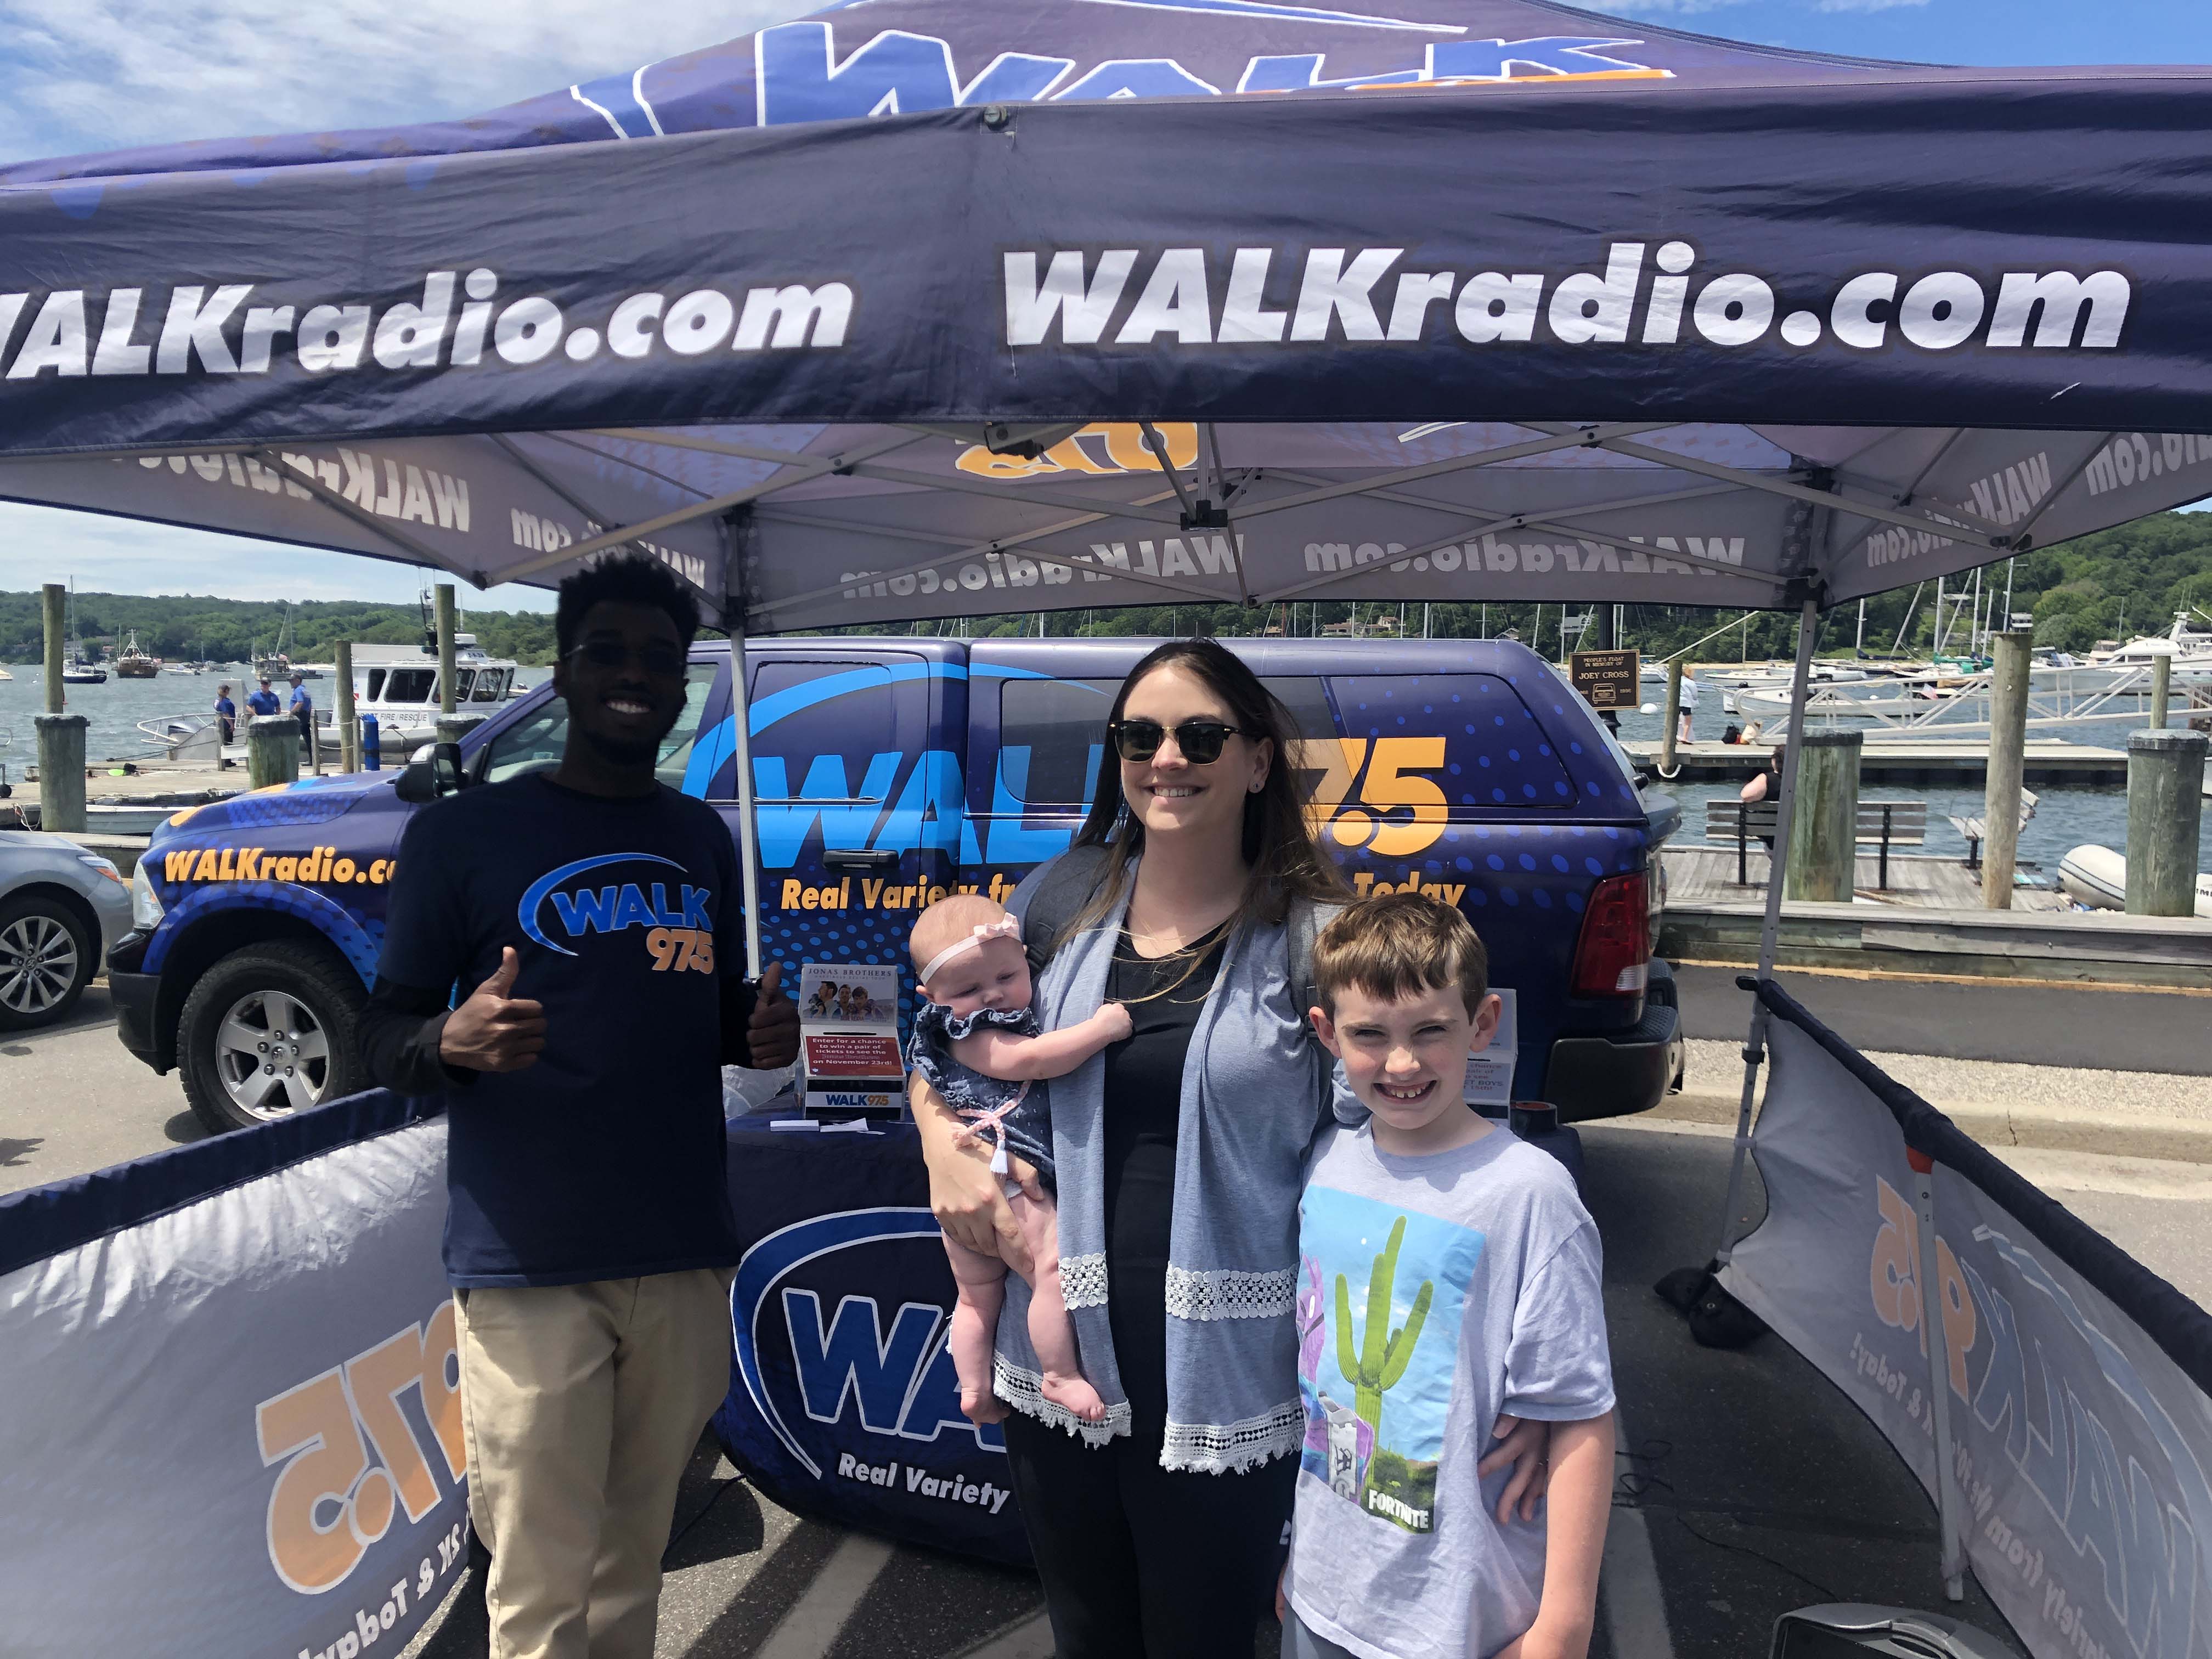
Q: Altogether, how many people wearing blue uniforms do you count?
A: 3